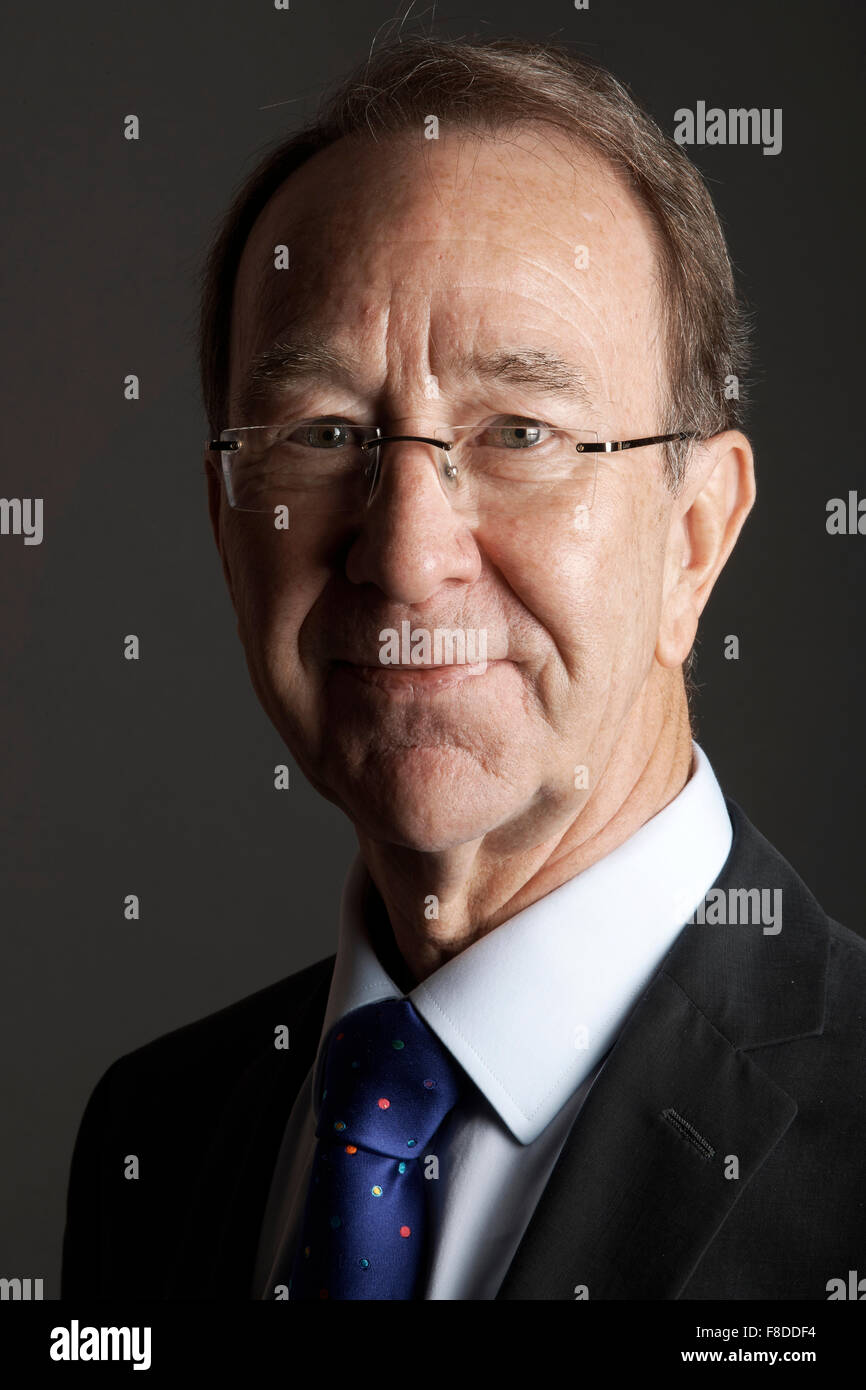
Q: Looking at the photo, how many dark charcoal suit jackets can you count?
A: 1